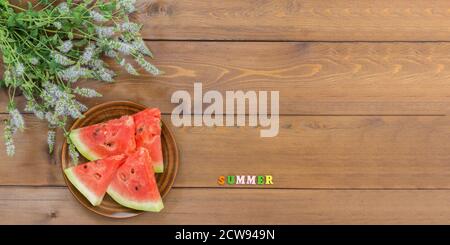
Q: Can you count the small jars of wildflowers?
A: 0